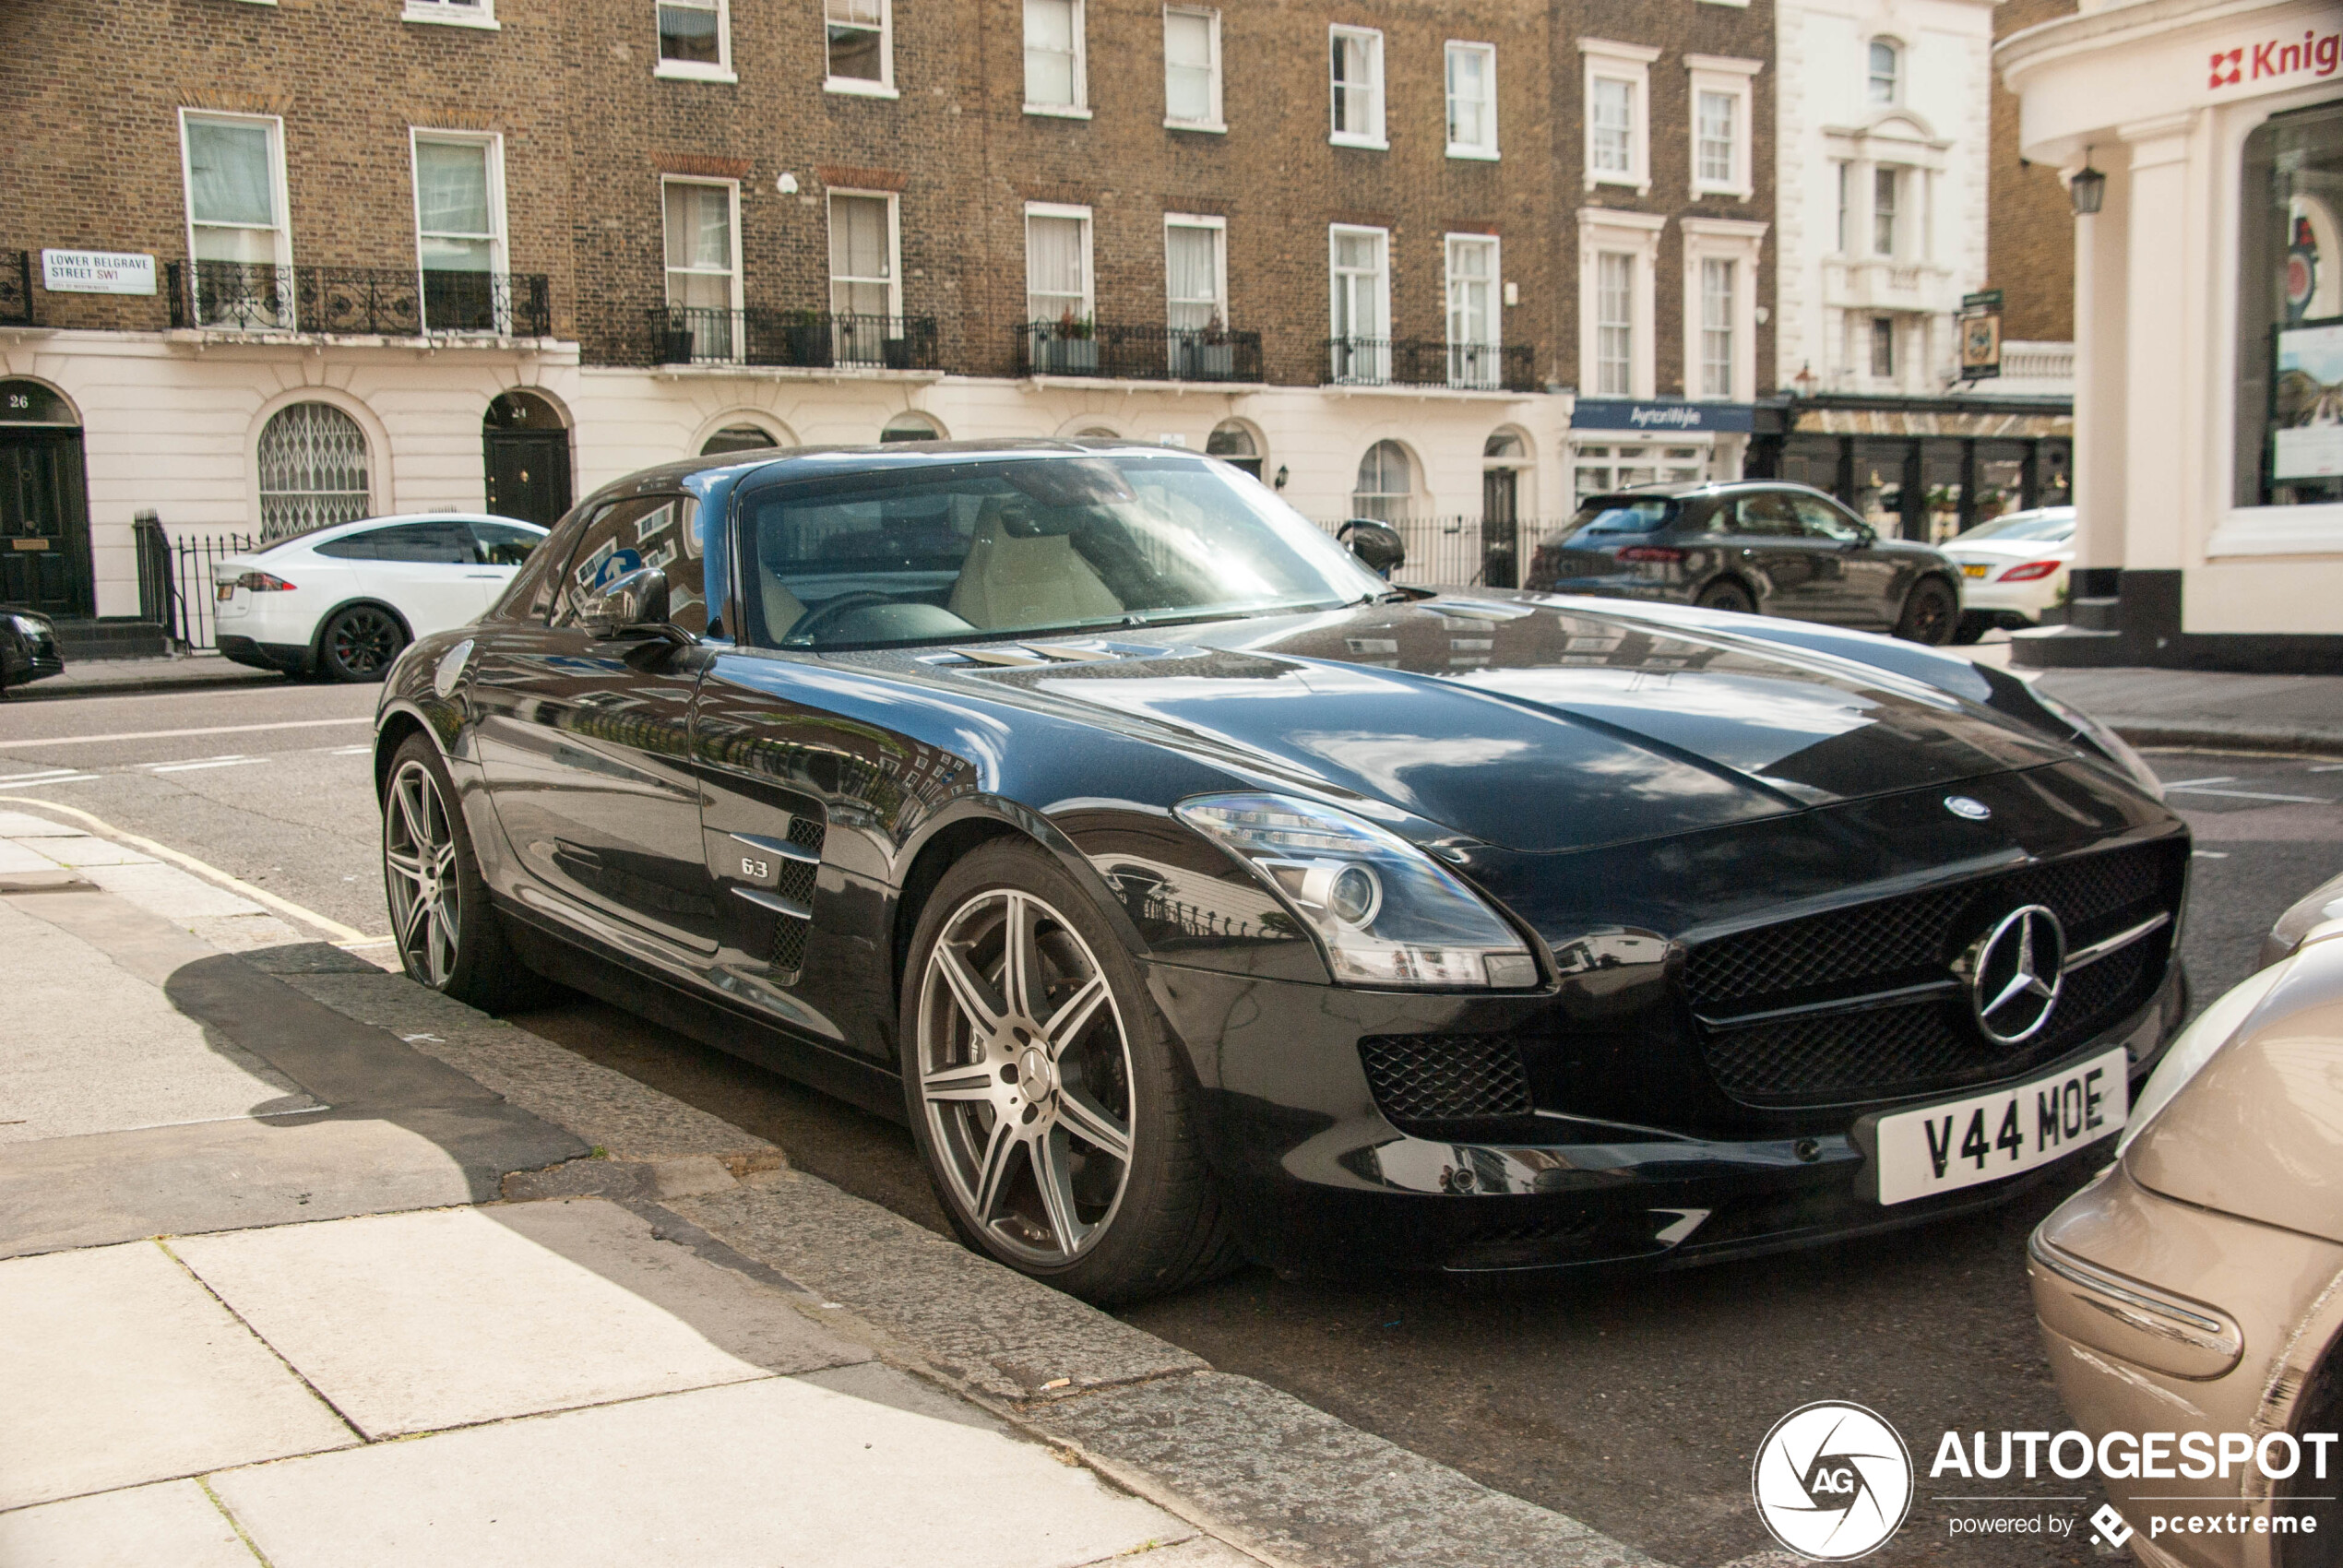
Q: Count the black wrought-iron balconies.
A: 5